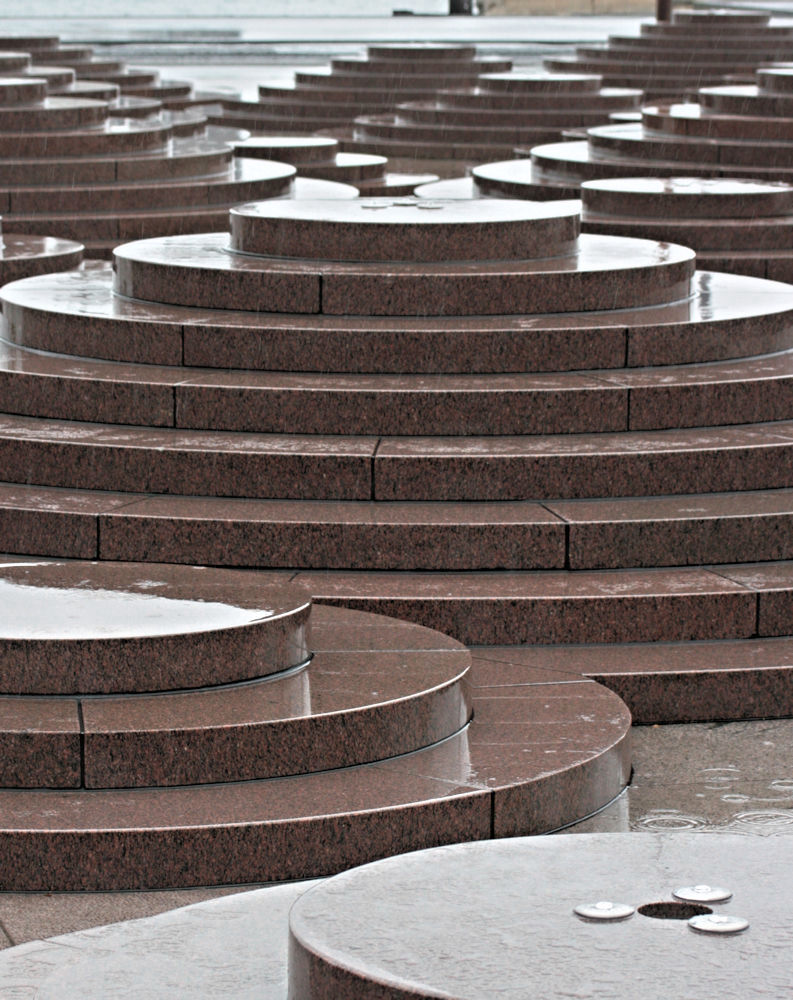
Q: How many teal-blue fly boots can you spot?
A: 0